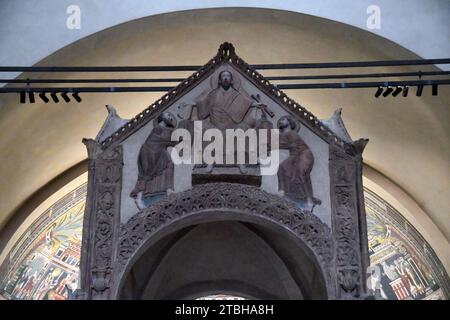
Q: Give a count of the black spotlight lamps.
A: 12